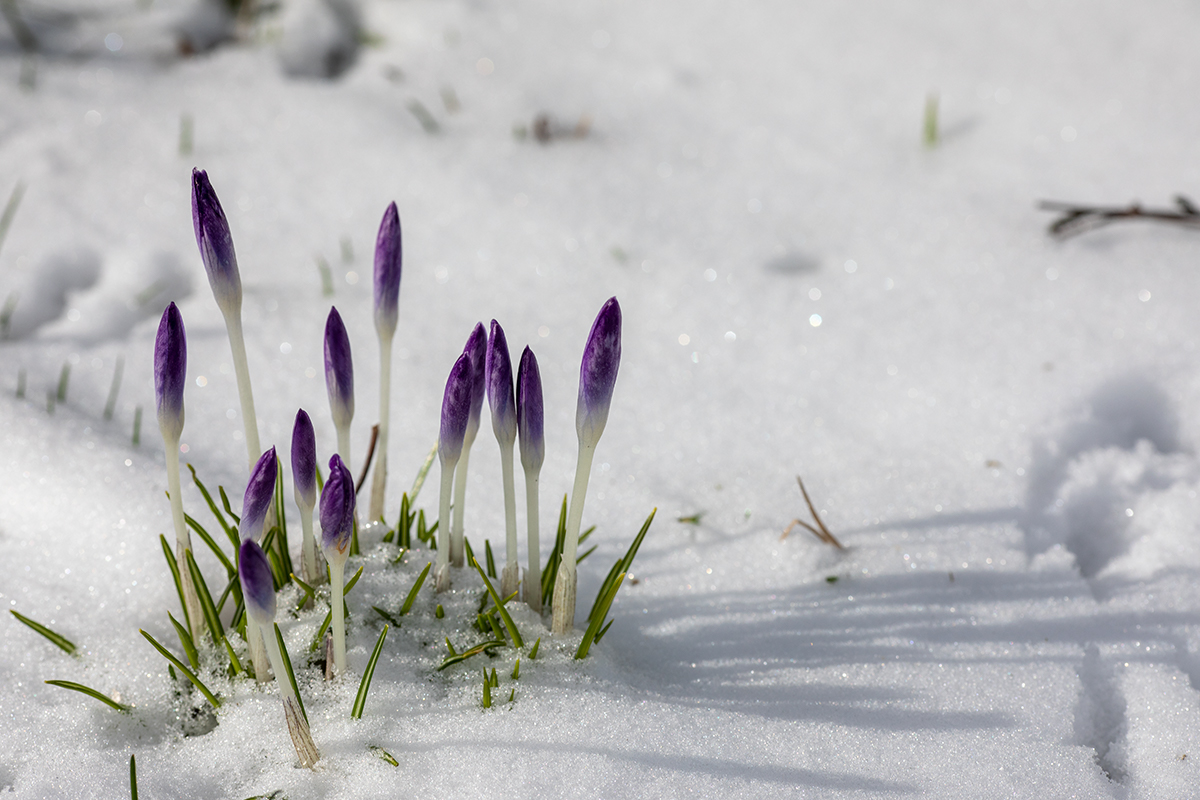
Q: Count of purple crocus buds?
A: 13